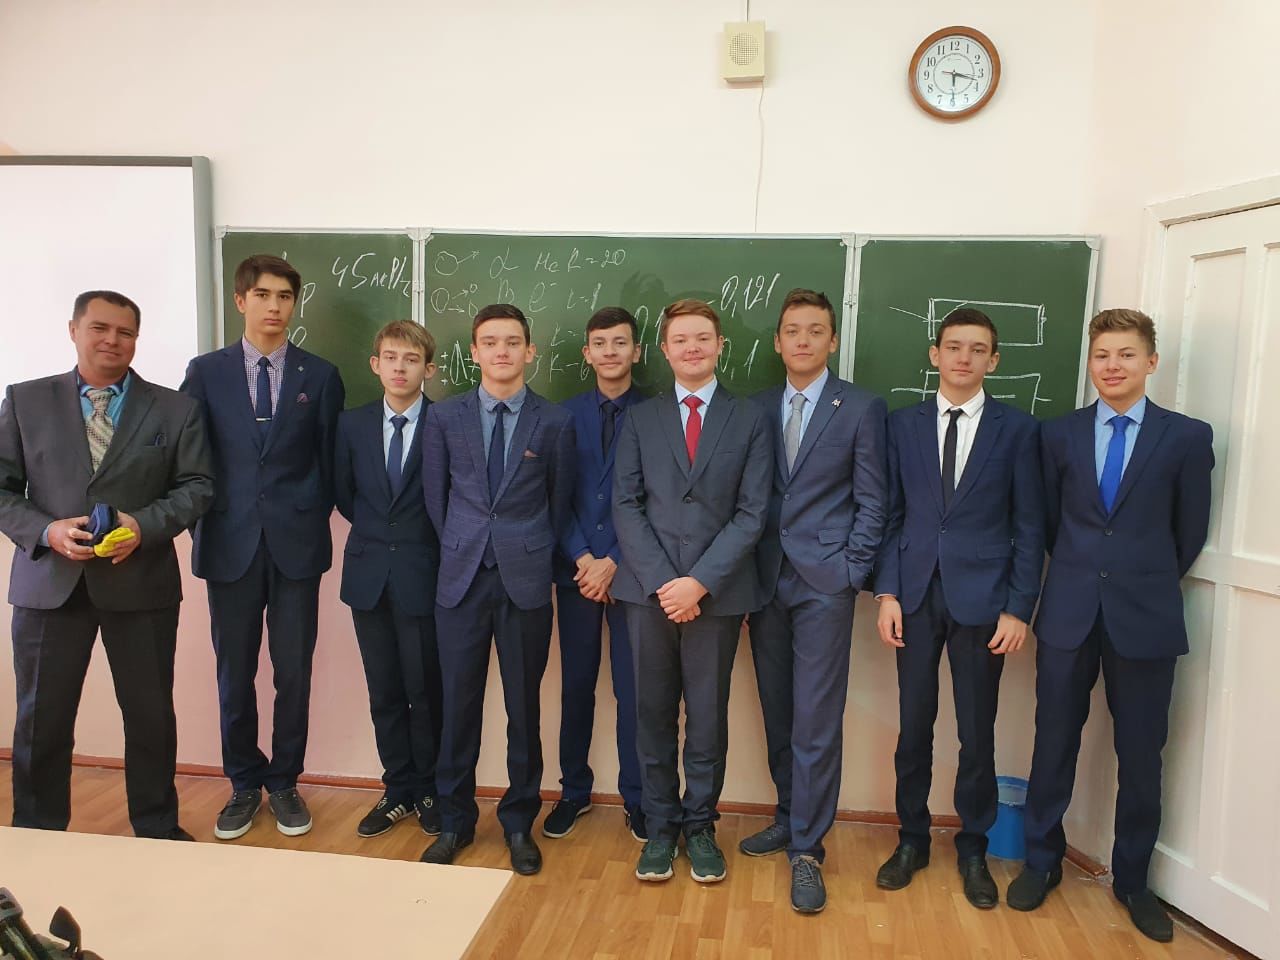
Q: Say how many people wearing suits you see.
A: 9